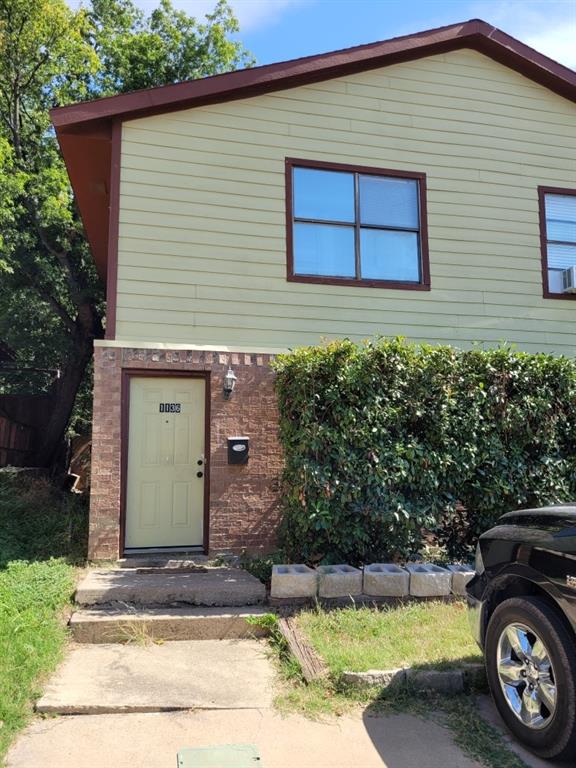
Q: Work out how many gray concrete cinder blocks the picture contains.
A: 5